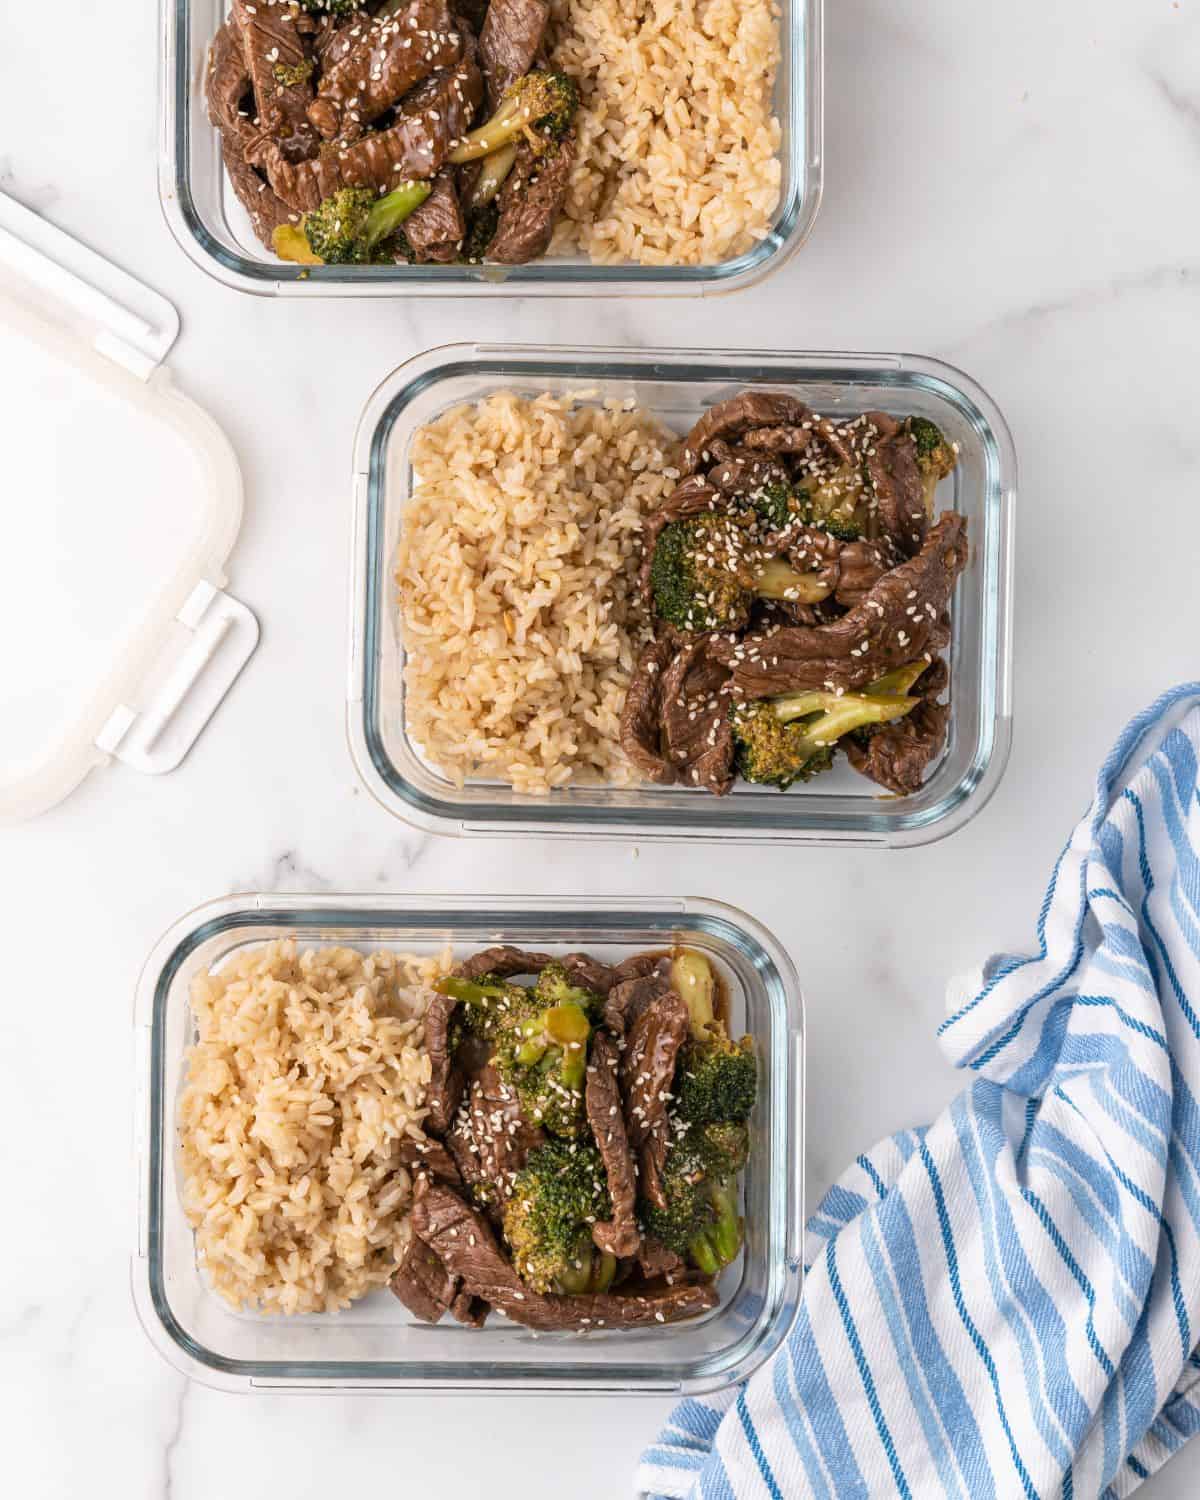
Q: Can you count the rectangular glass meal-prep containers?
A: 3